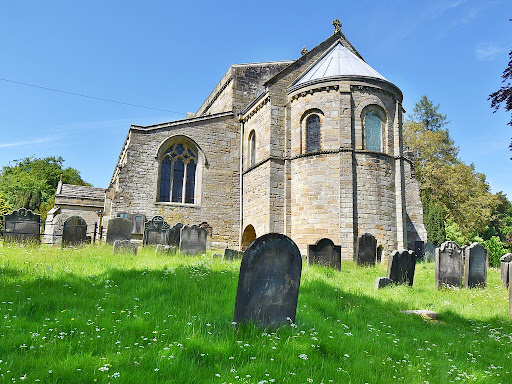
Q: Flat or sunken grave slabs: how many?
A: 1